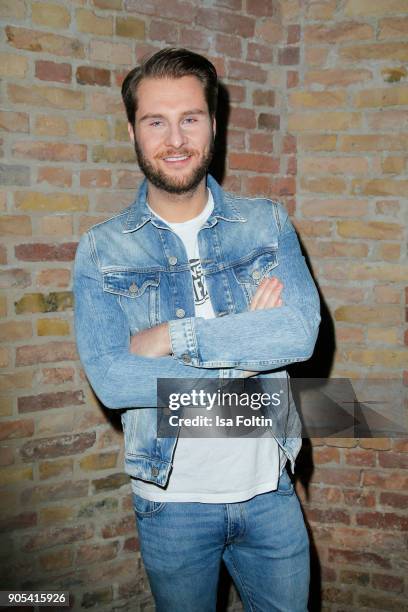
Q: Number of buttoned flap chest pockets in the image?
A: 2